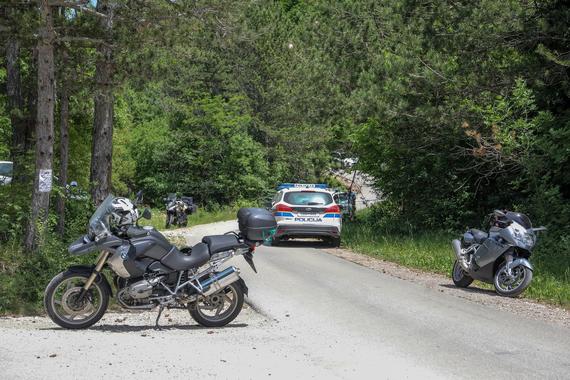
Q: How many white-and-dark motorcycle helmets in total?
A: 1